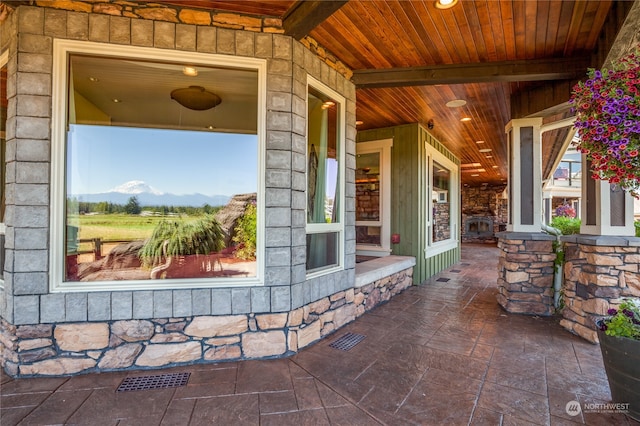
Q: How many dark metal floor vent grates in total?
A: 5